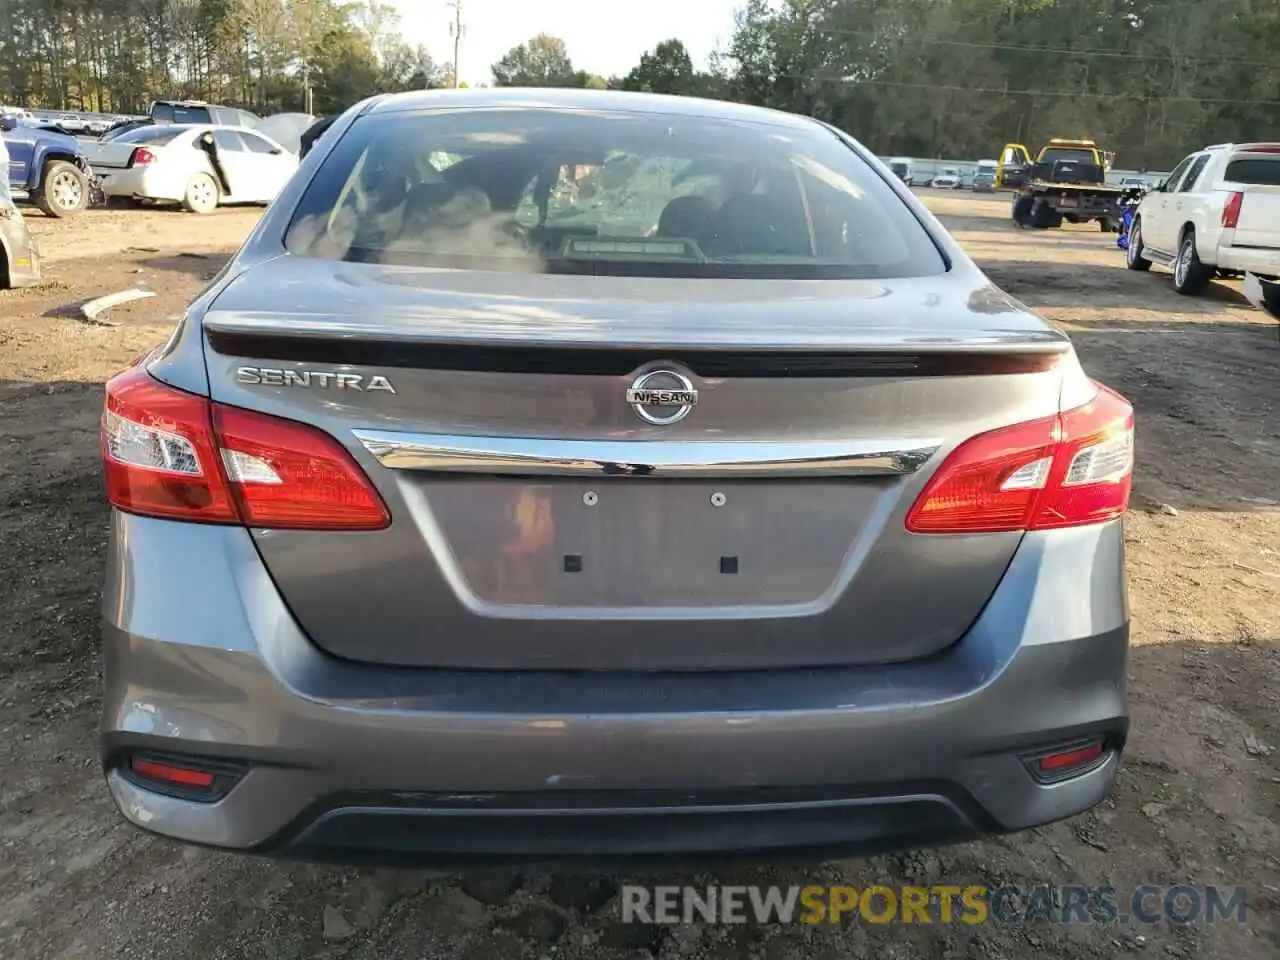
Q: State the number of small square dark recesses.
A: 2